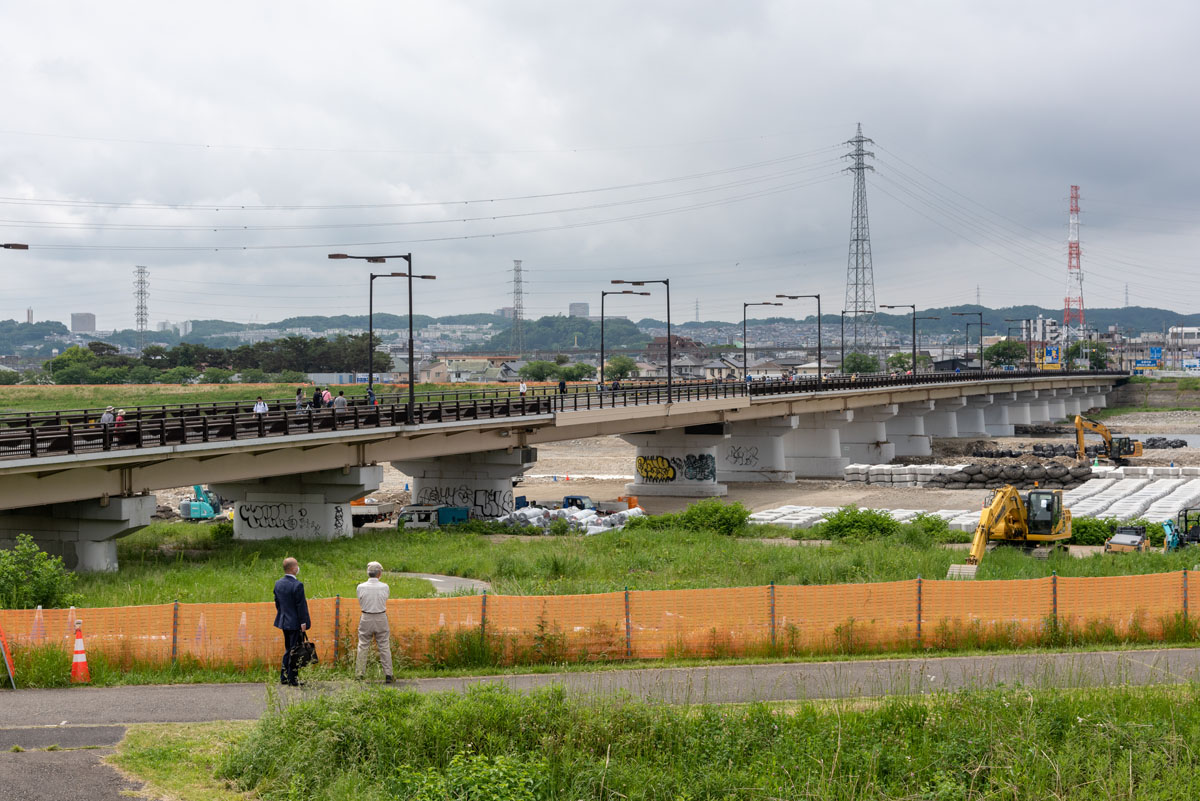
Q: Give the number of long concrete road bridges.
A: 1